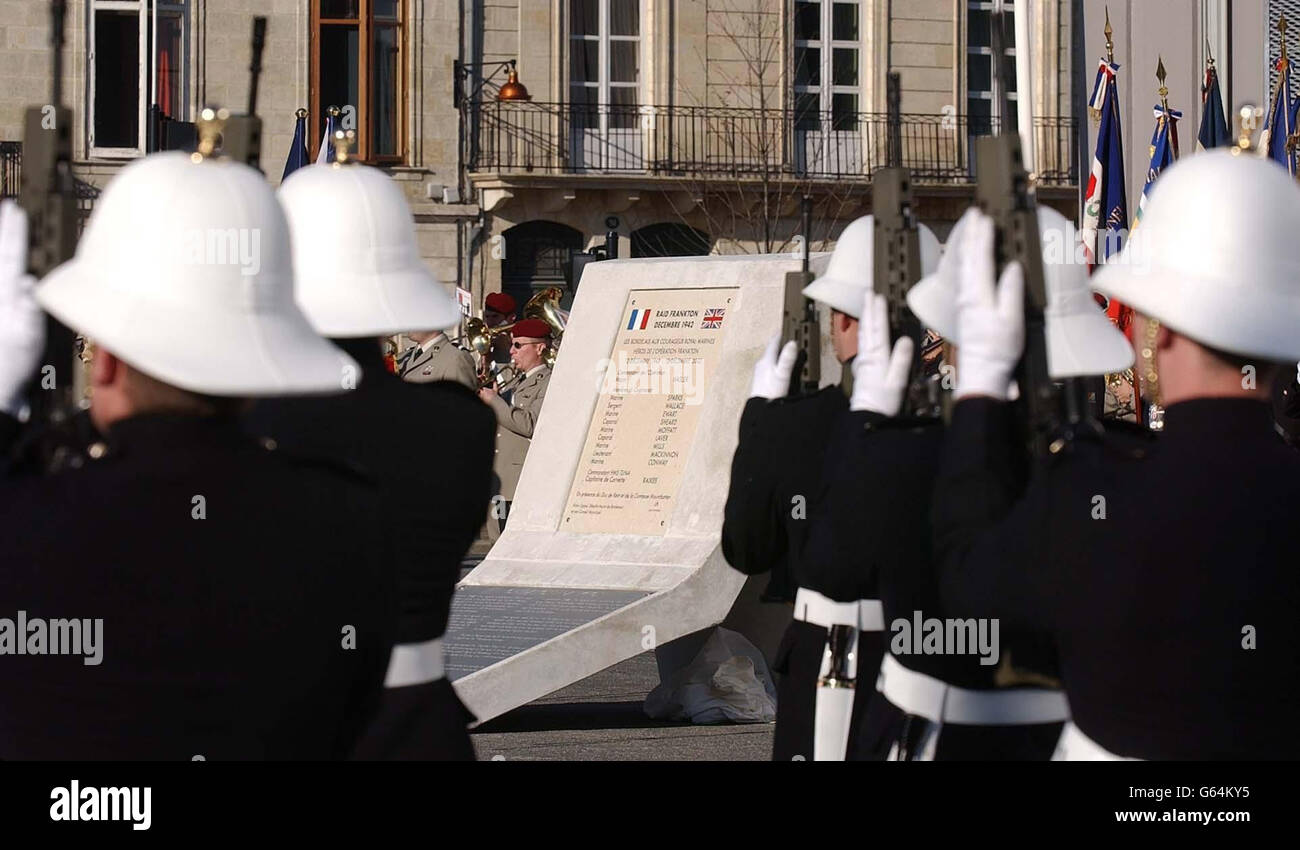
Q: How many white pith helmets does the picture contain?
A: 5